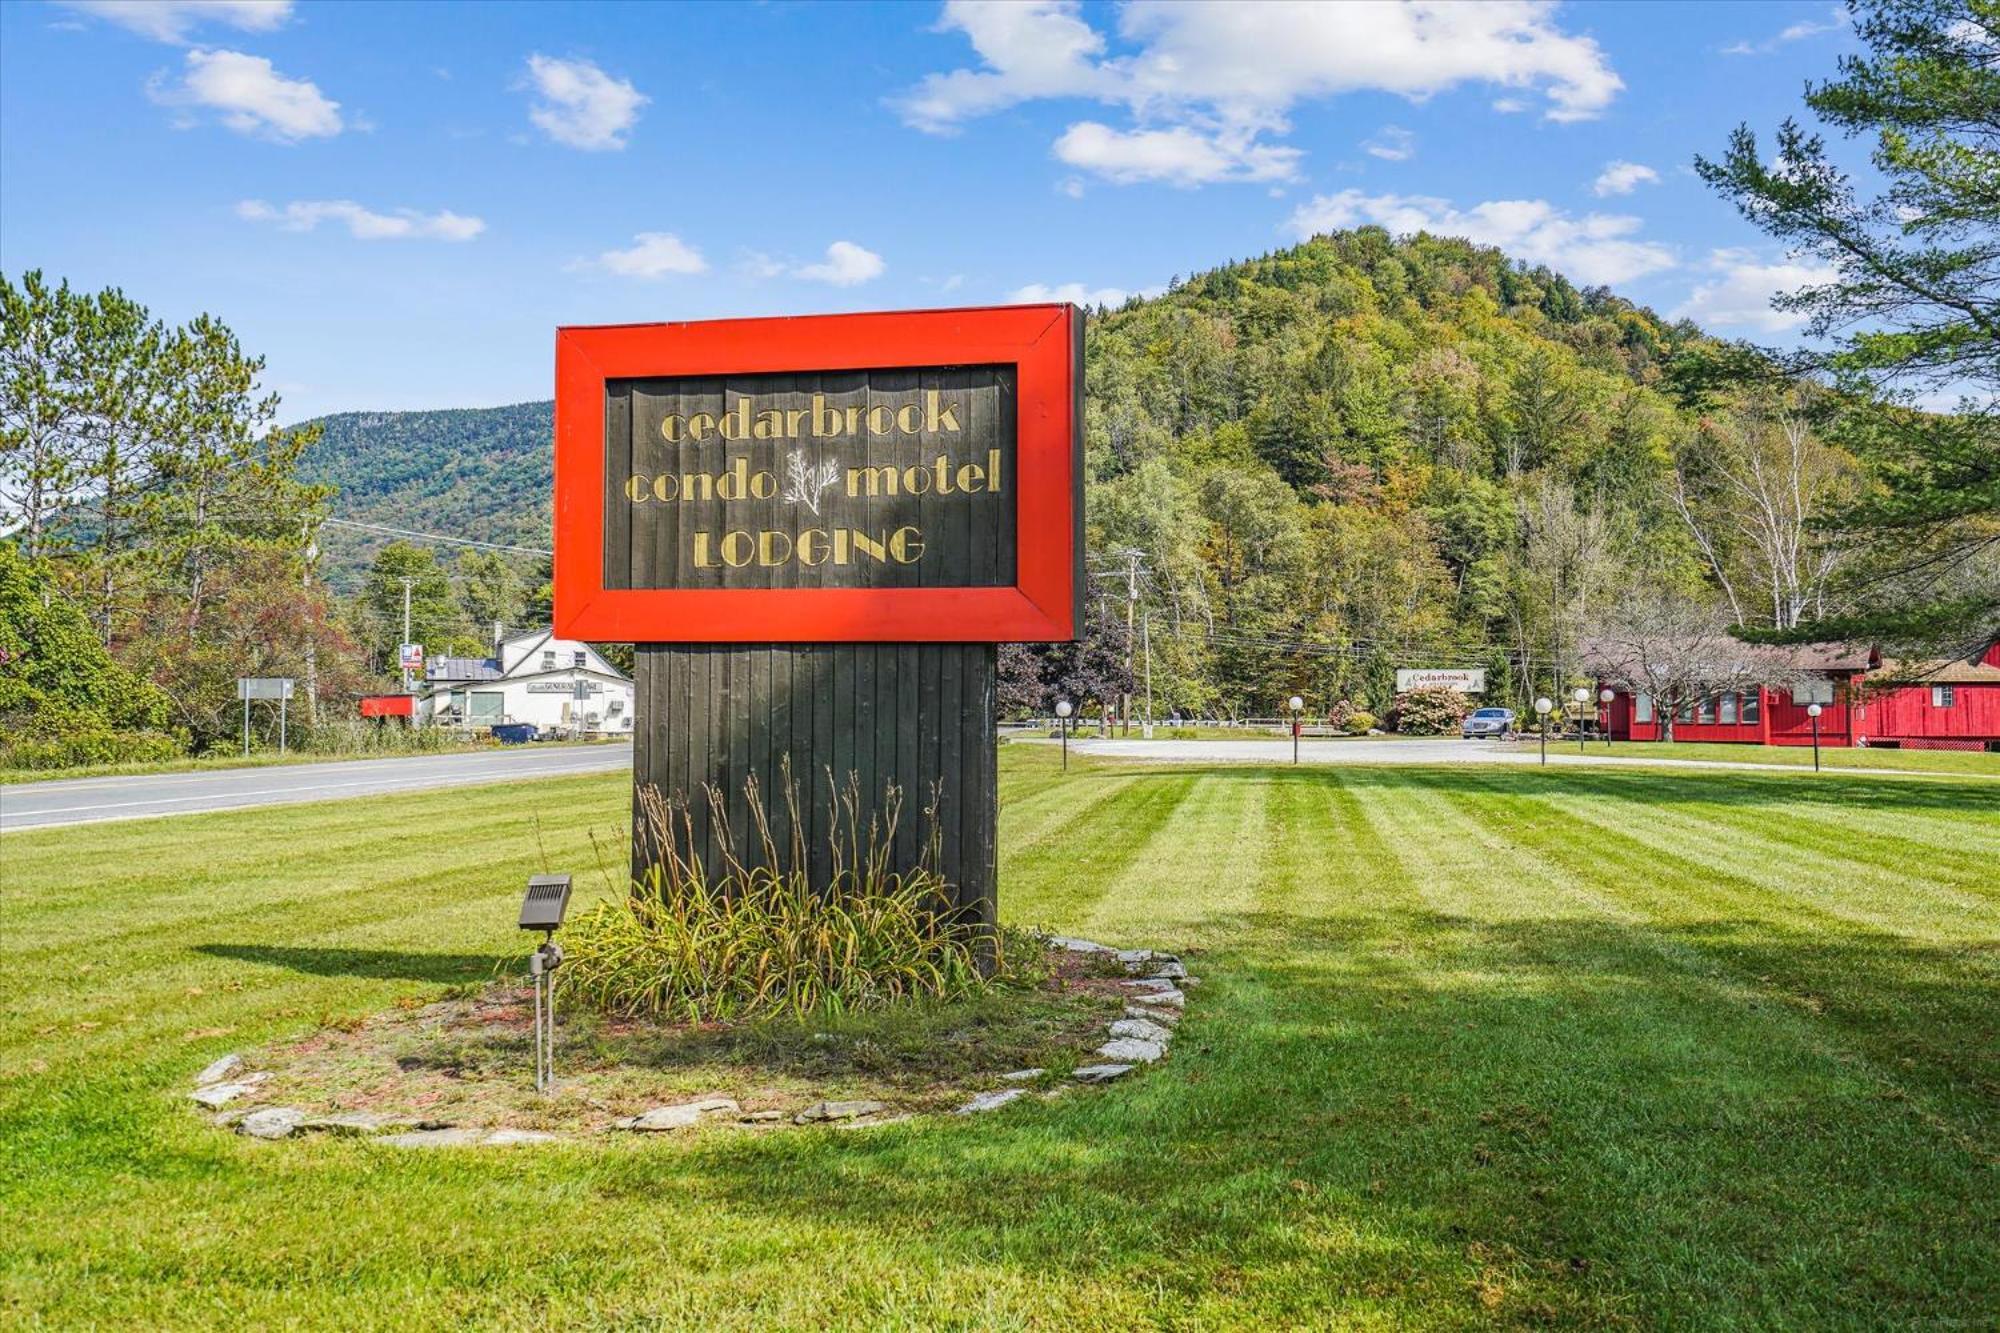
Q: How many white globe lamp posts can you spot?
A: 6